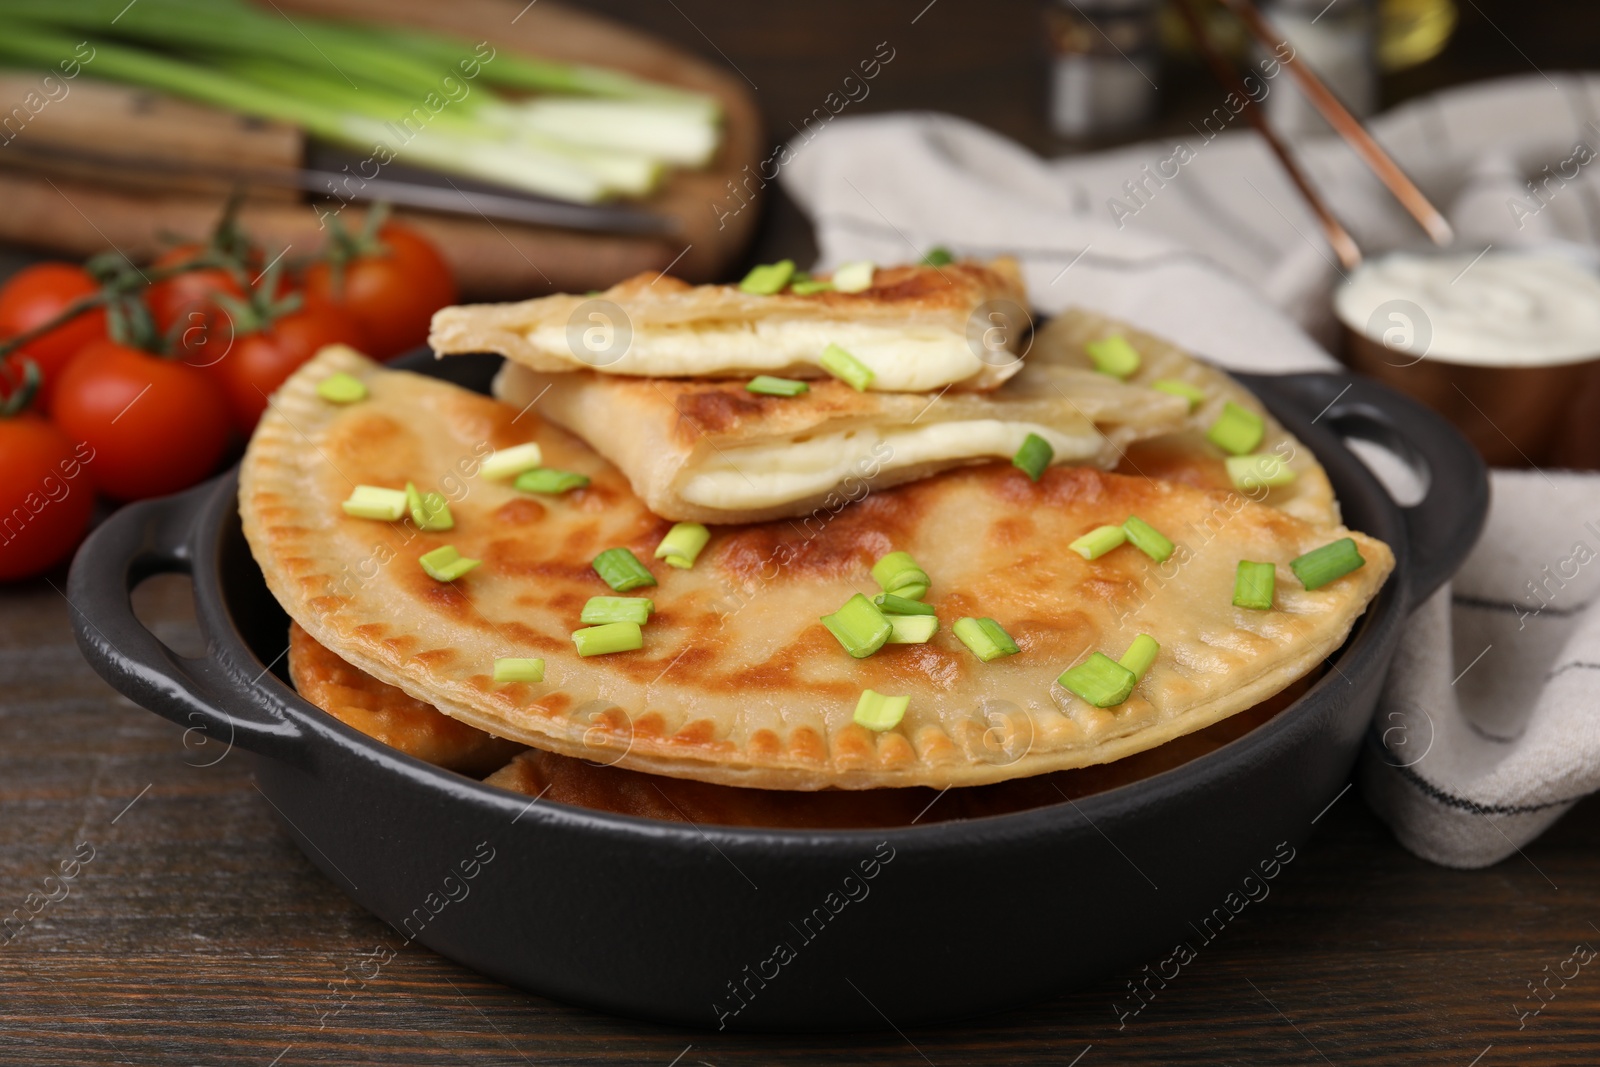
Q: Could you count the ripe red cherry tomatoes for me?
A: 6